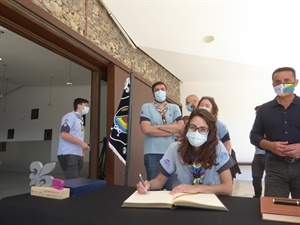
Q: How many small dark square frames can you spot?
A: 4